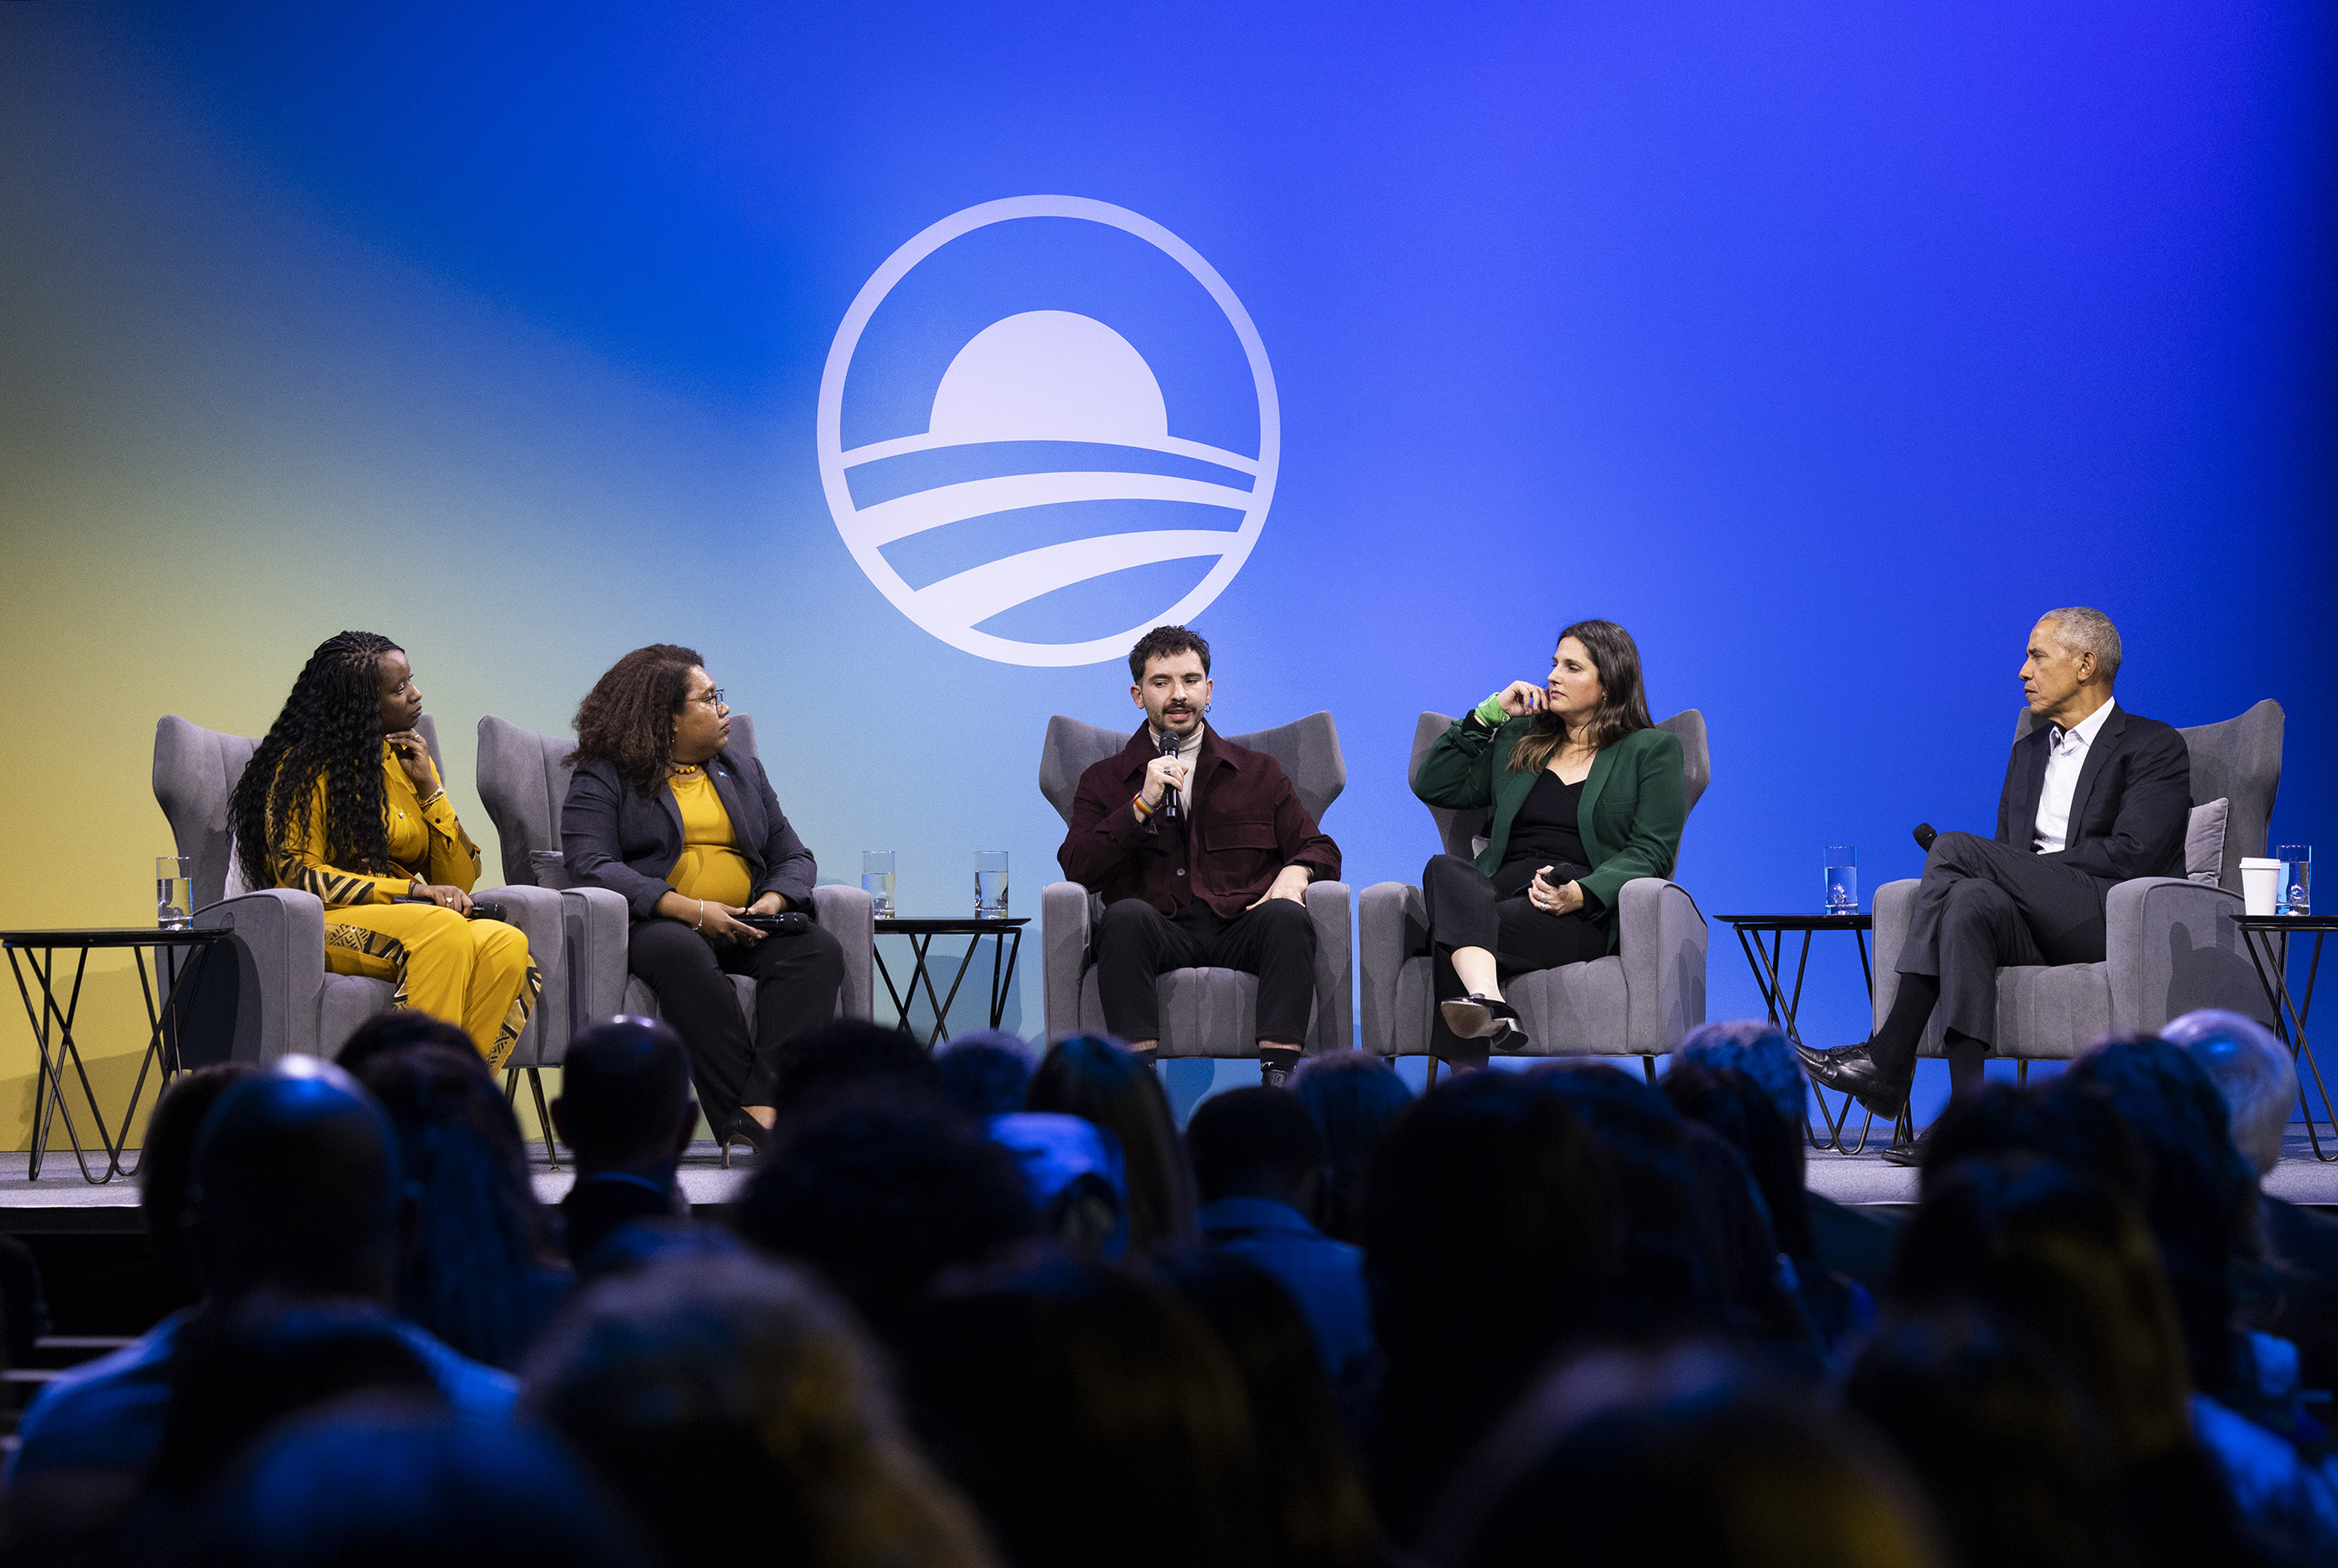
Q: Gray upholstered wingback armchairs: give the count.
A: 5